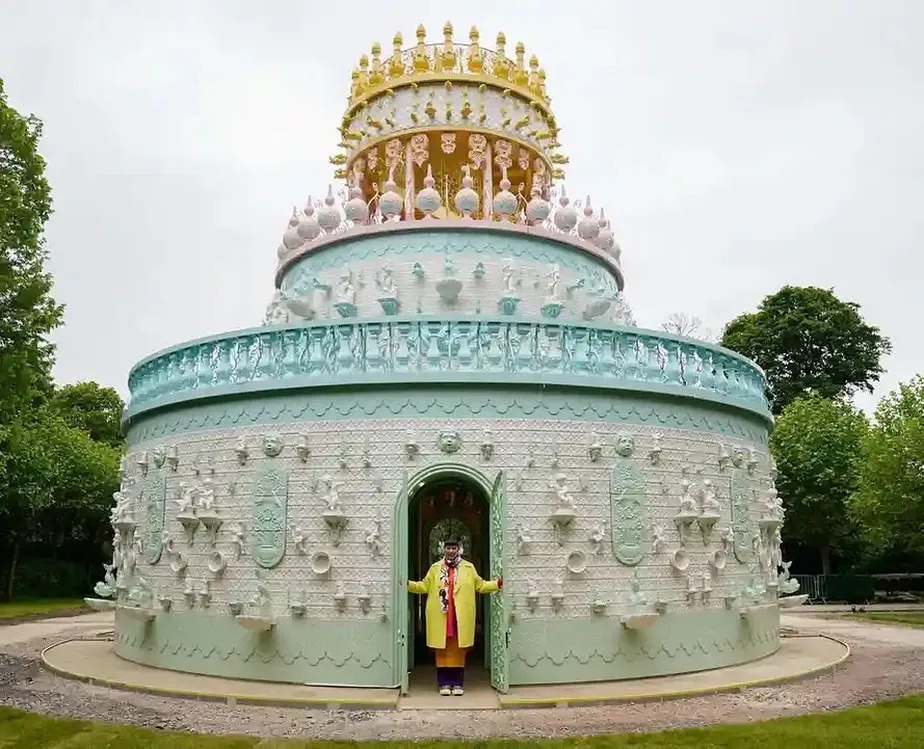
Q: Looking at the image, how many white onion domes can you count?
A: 14